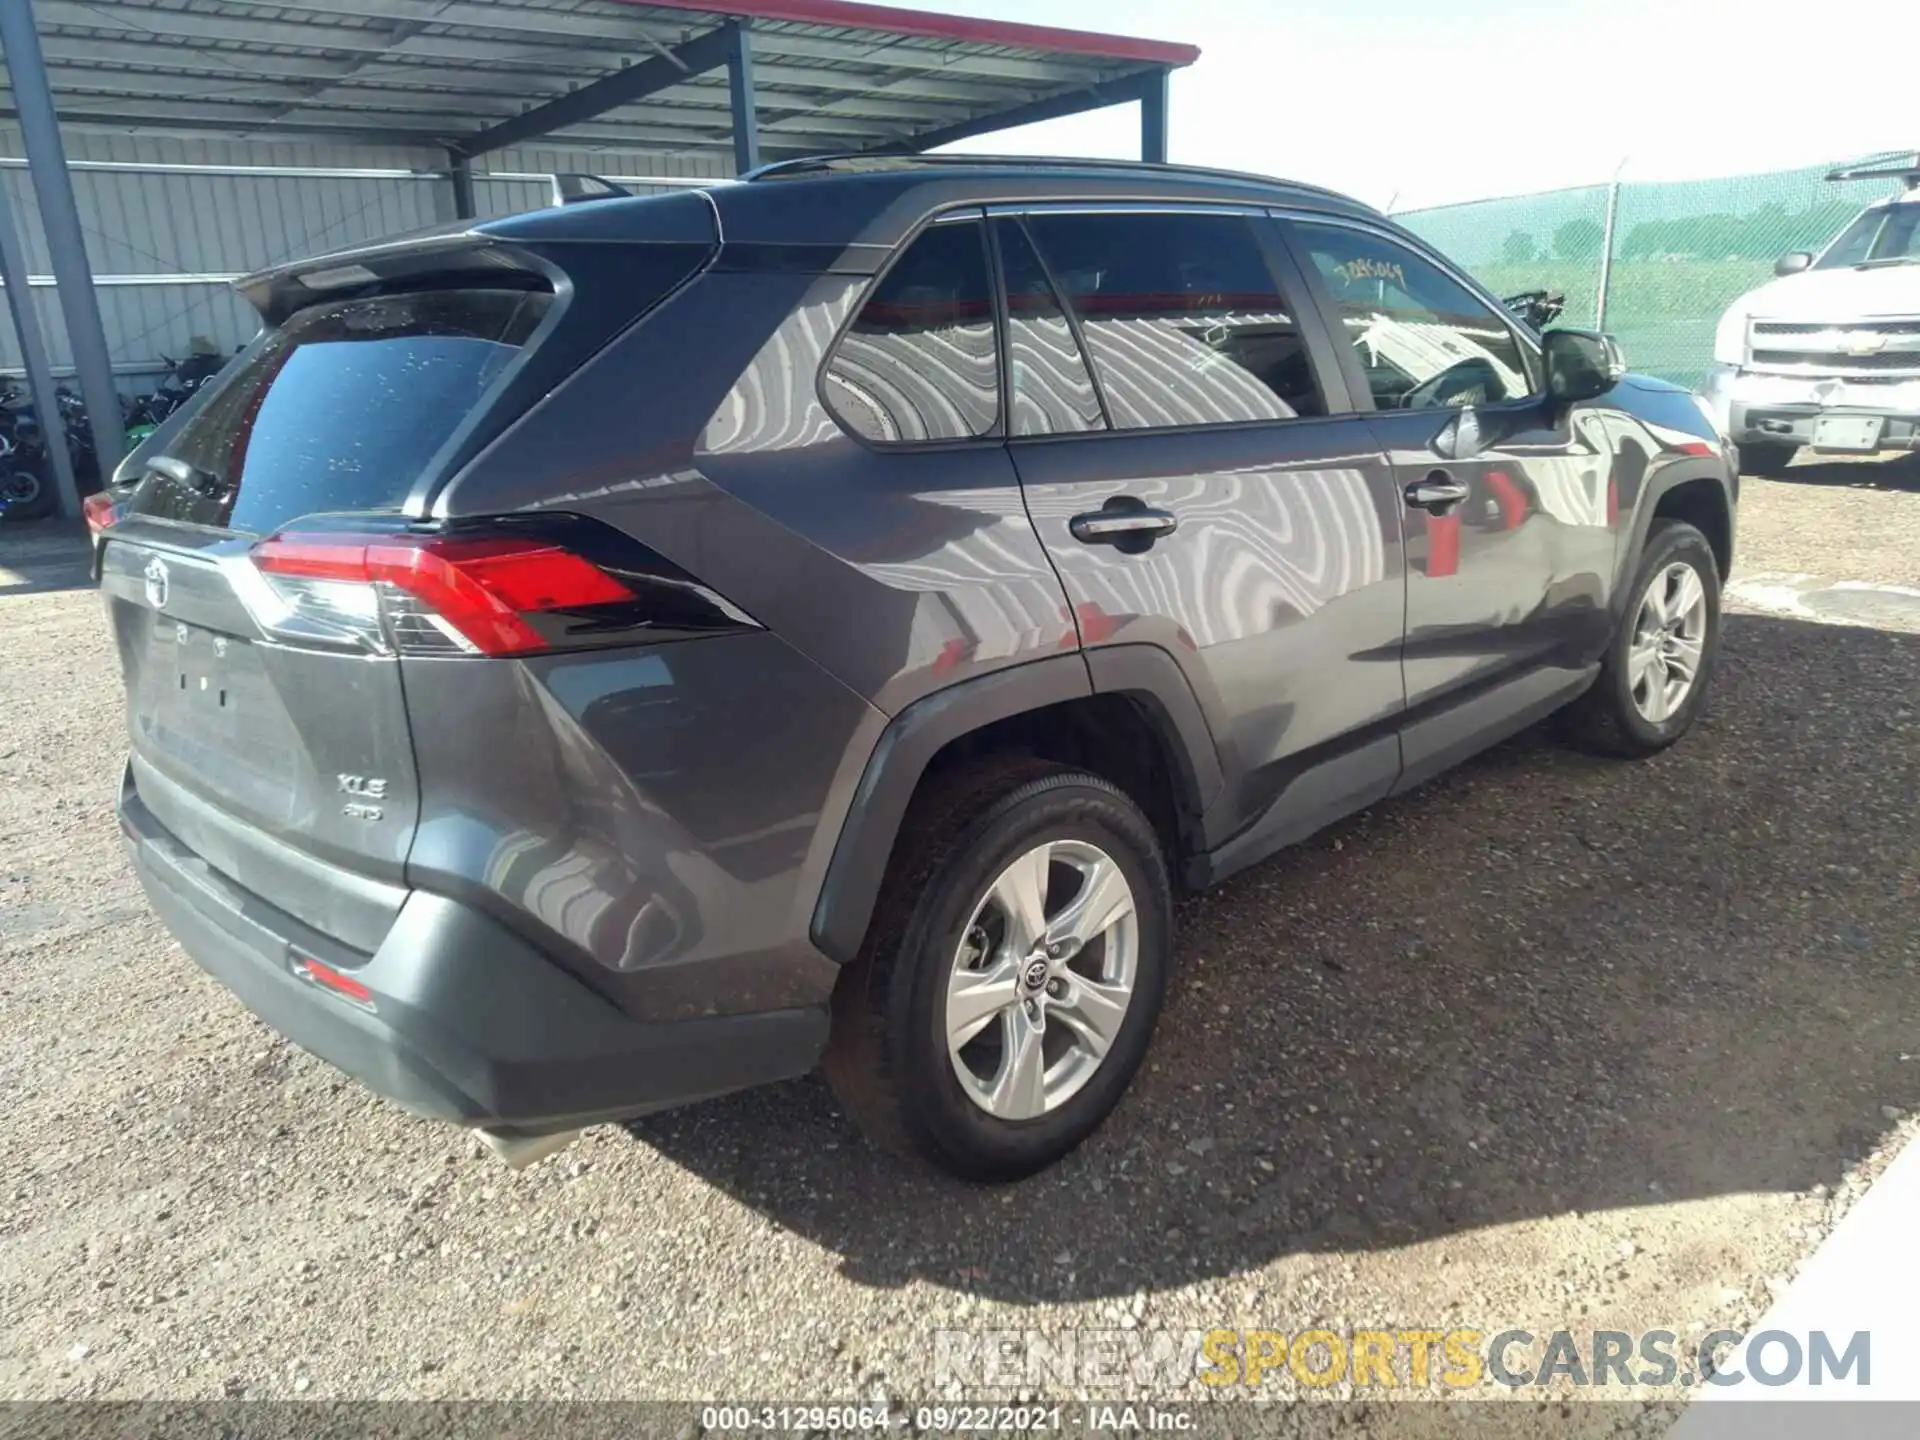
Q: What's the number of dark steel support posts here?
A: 5